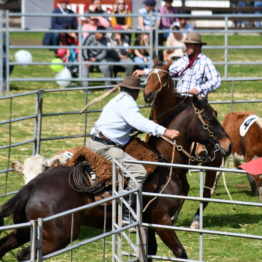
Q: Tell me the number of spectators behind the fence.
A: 11